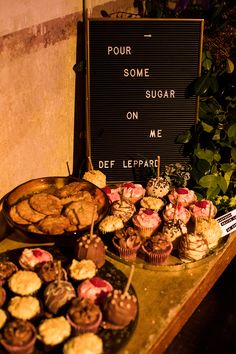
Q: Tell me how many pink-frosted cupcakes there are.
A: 8